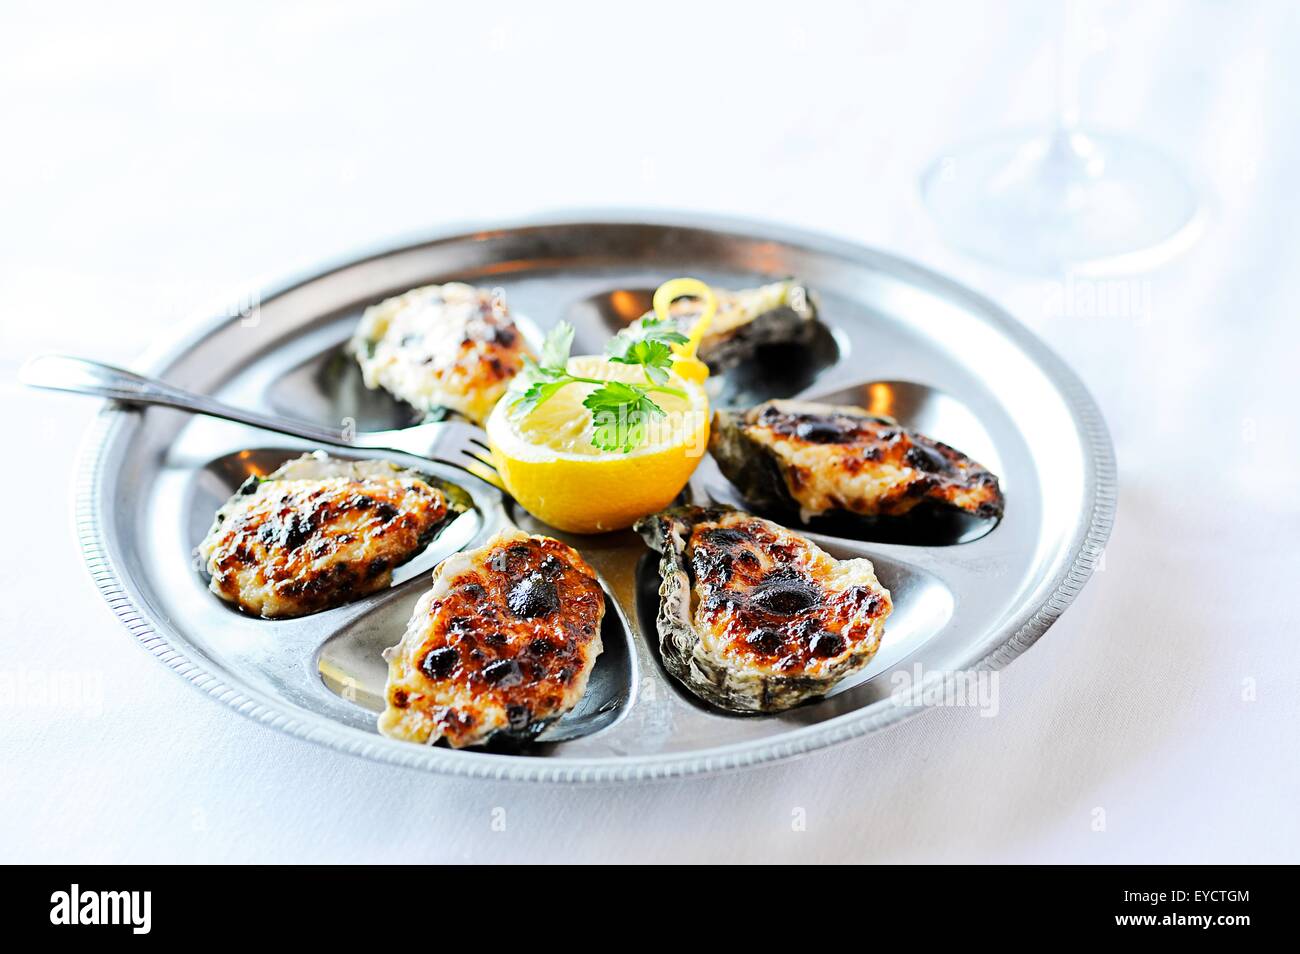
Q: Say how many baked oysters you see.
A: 6